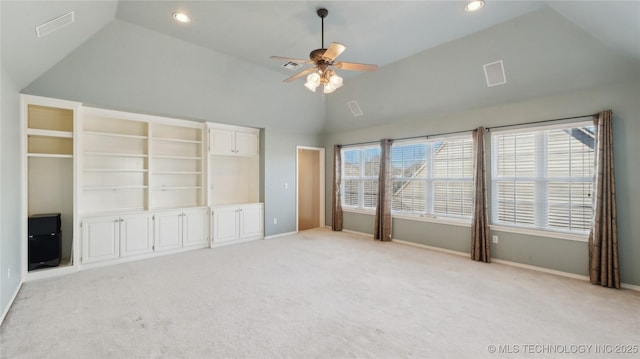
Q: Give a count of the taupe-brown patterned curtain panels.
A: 4